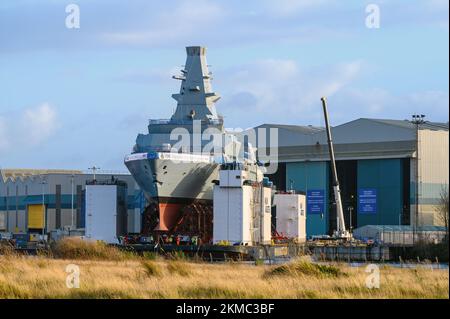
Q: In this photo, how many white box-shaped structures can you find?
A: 3